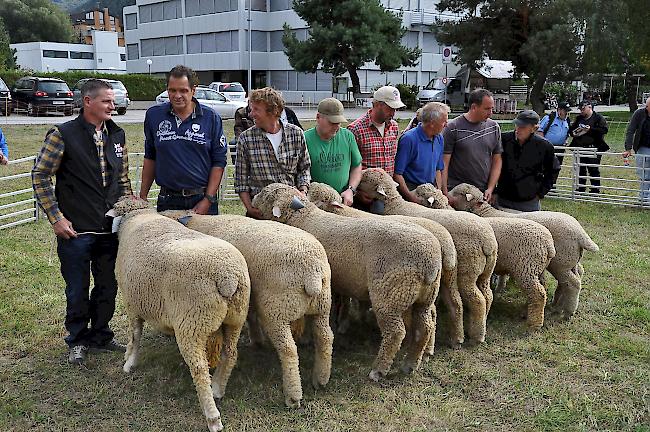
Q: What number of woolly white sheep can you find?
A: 7